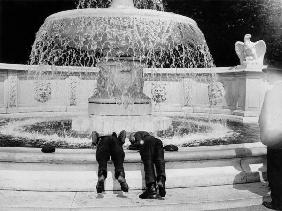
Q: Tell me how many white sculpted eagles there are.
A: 1